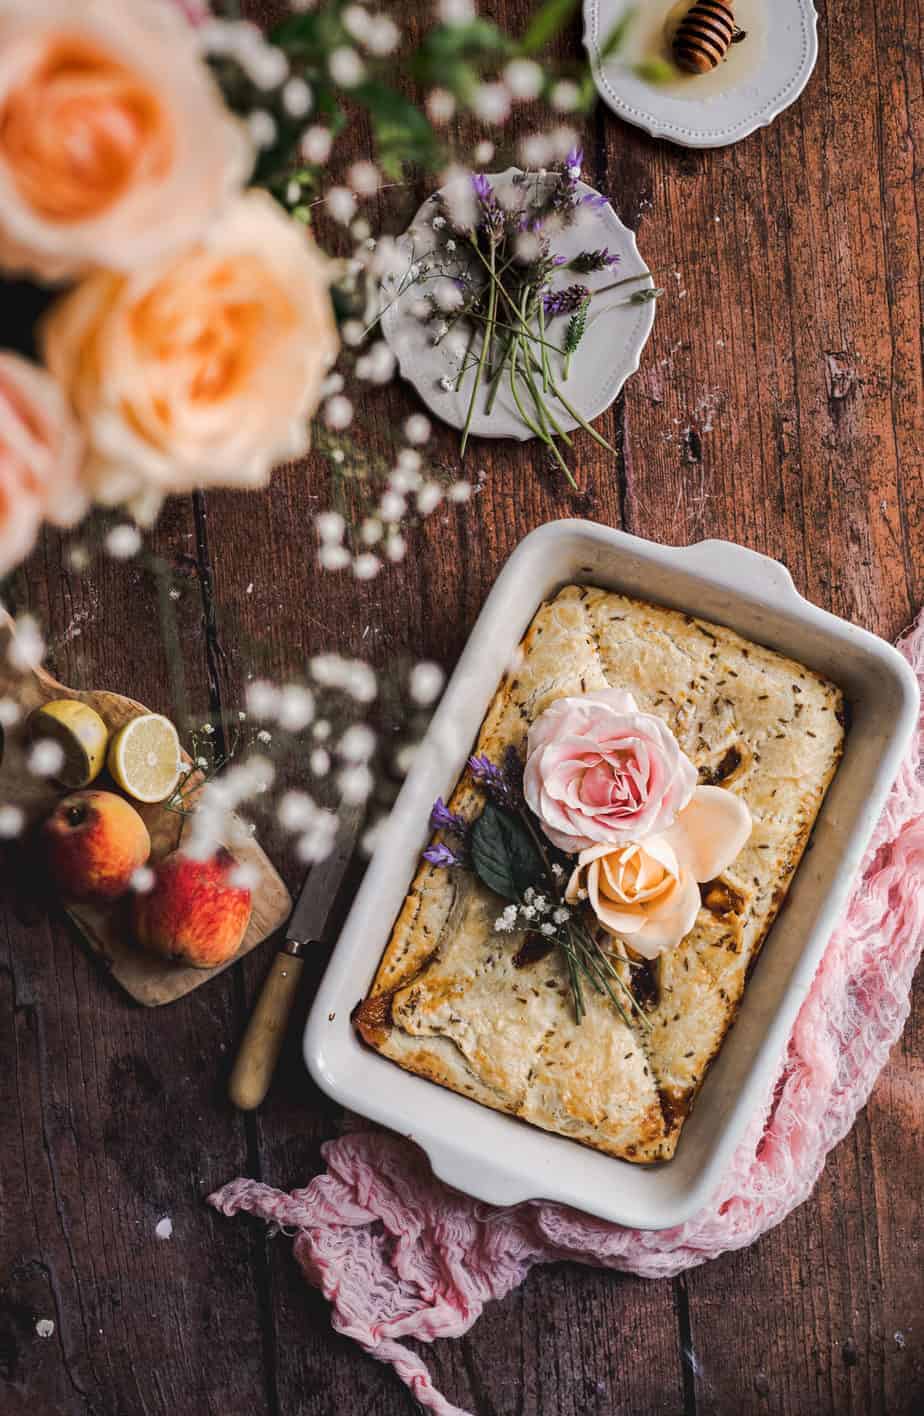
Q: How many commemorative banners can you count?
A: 0